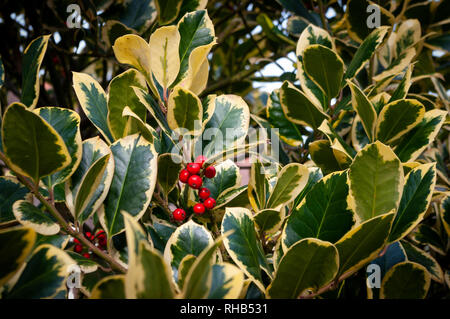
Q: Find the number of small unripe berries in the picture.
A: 0